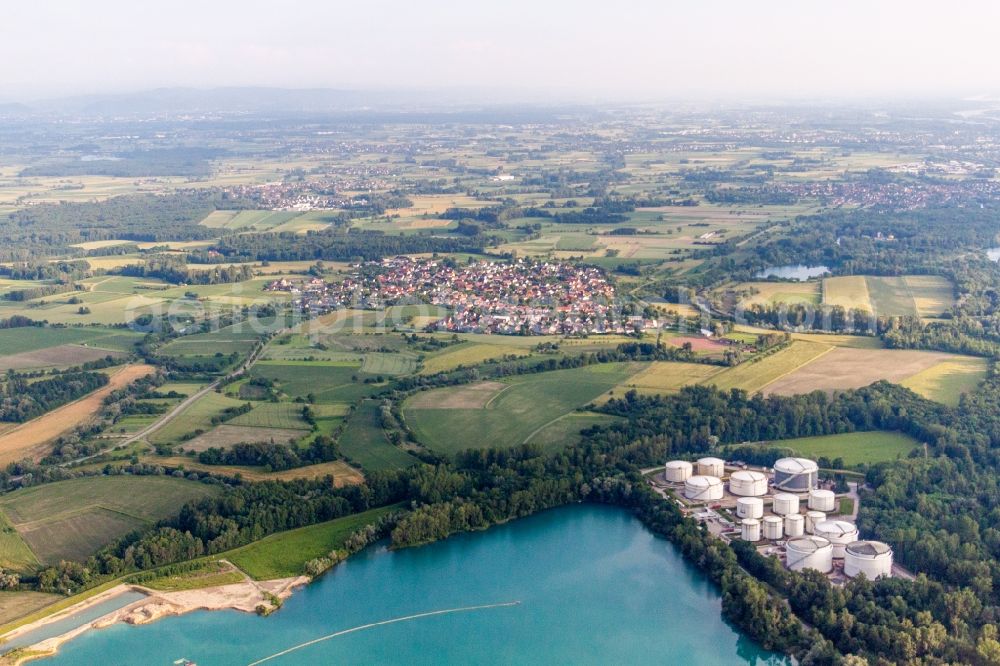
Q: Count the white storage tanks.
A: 15